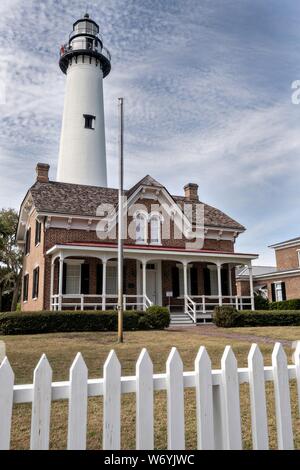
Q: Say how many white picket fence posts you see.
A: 11